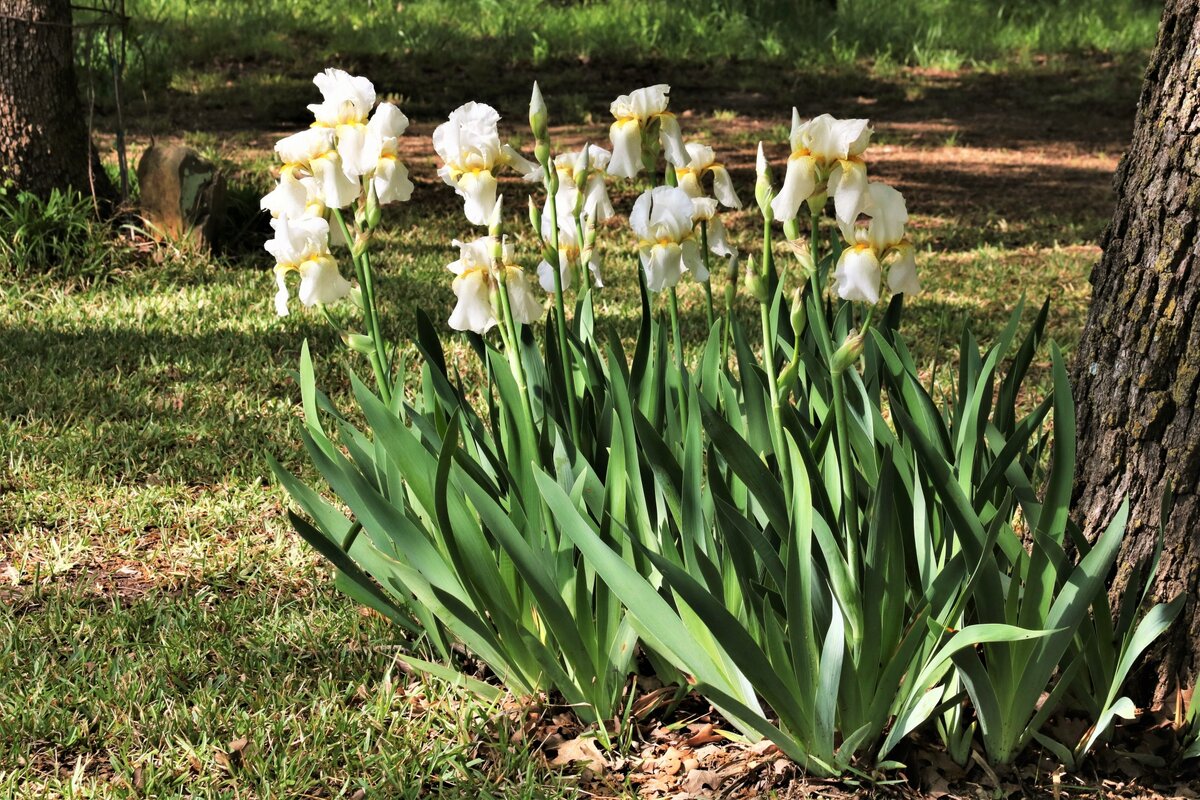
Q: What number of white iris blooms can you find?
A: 15